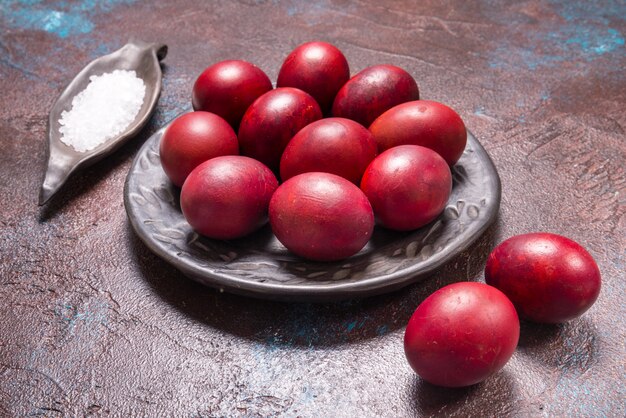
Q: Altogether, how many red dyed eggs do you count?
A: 12